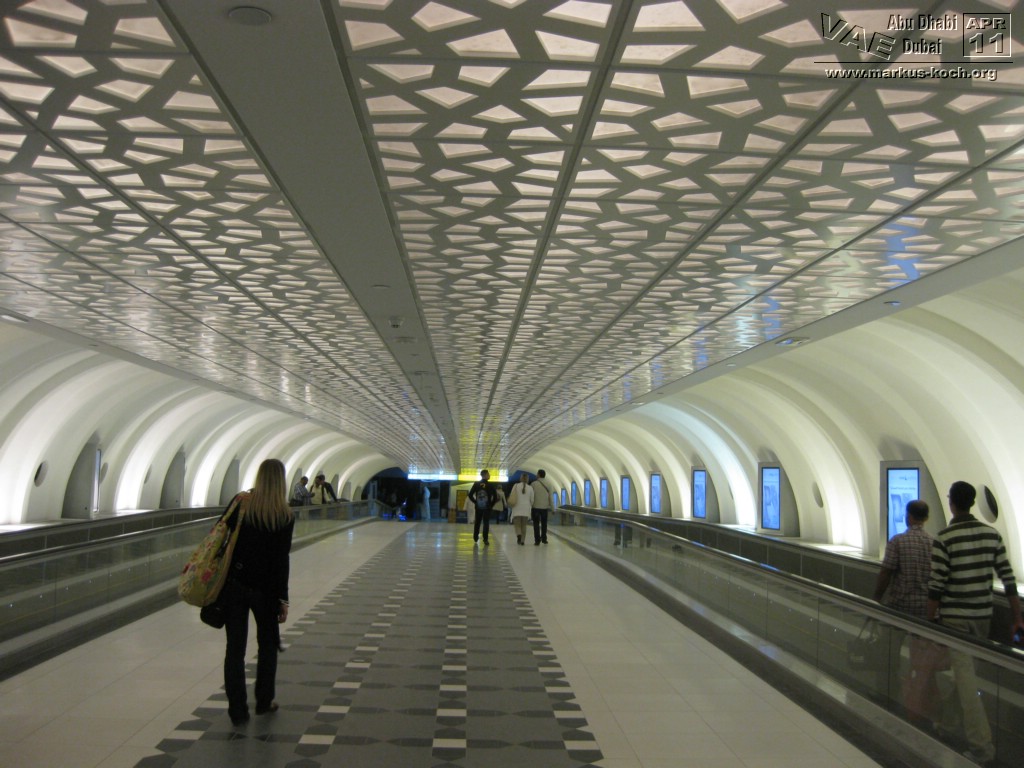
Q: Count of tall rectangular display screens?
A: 10